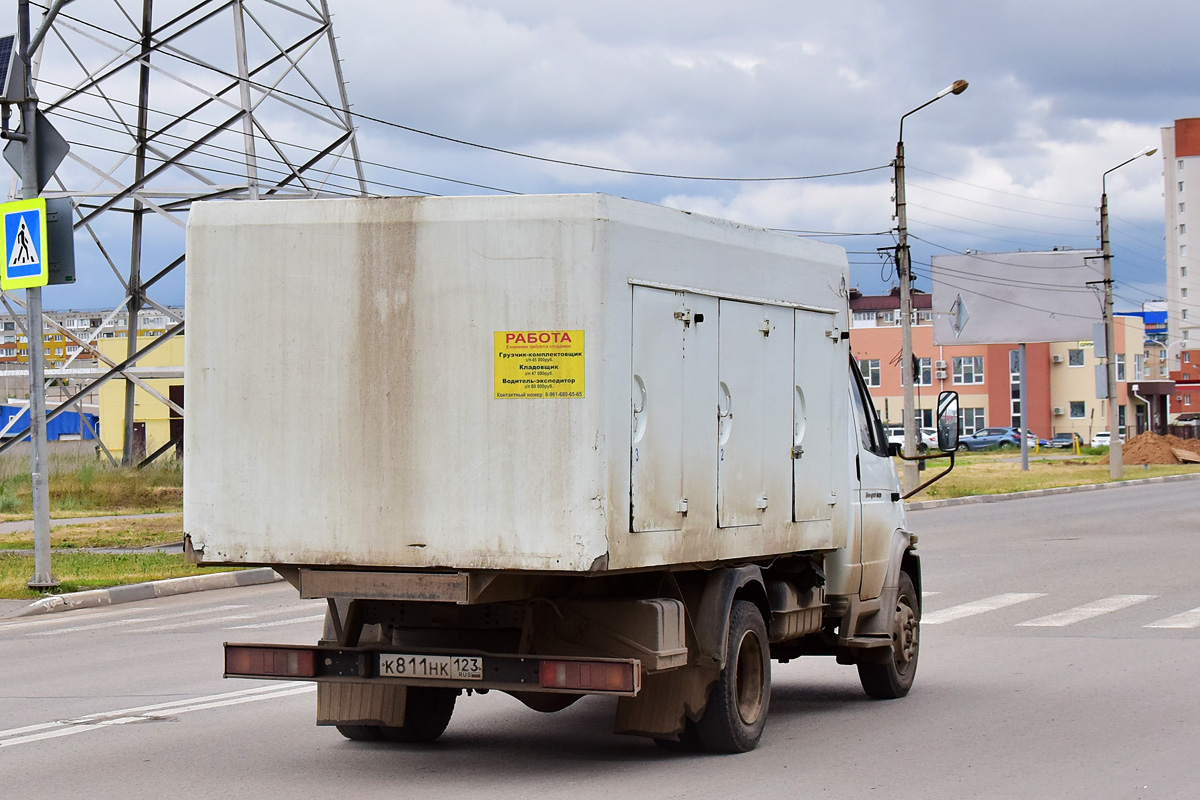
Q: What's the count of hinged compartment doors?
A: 3